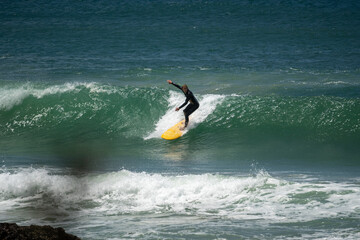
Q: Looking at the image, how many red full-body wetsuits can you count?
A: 0